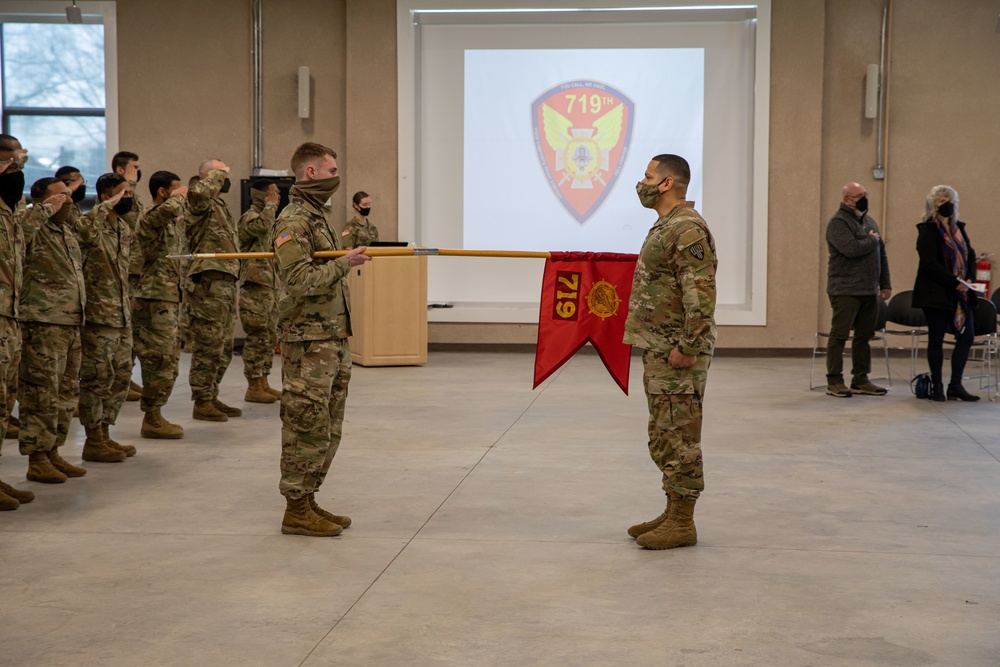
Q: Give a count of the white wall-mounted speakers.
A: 2